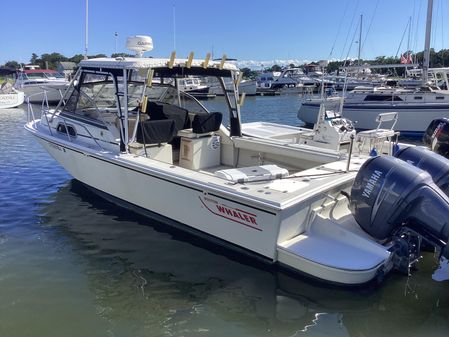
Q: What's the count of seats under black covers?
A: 2